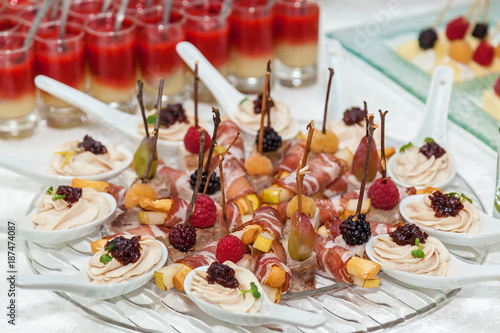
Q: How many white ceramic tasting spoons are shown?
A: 10